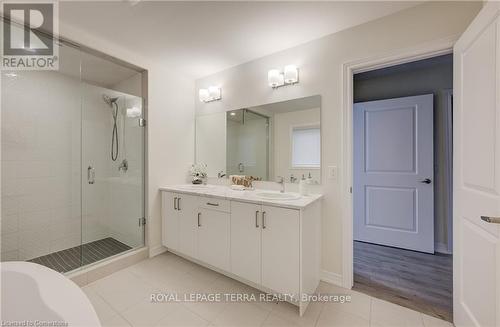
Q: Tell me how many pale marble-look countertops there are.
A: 1